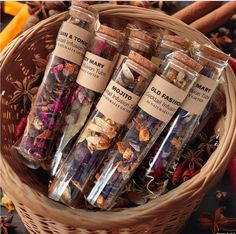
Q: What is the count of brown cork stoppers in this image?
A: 7